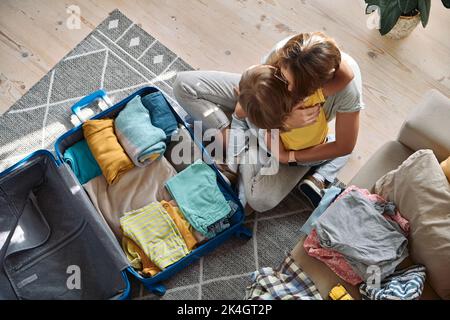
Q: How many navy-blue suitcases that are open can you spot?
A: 1